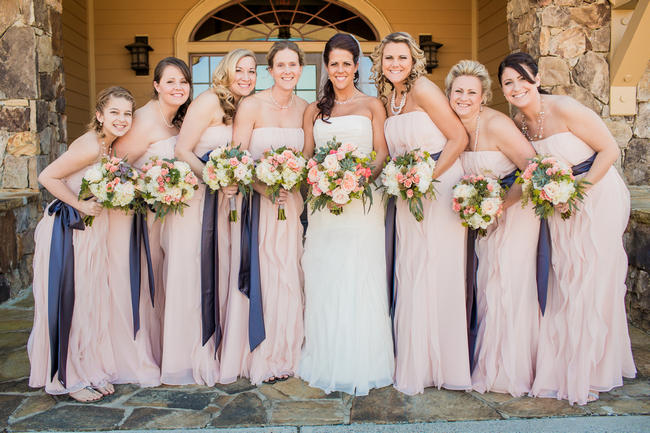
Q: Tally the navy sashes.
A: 7